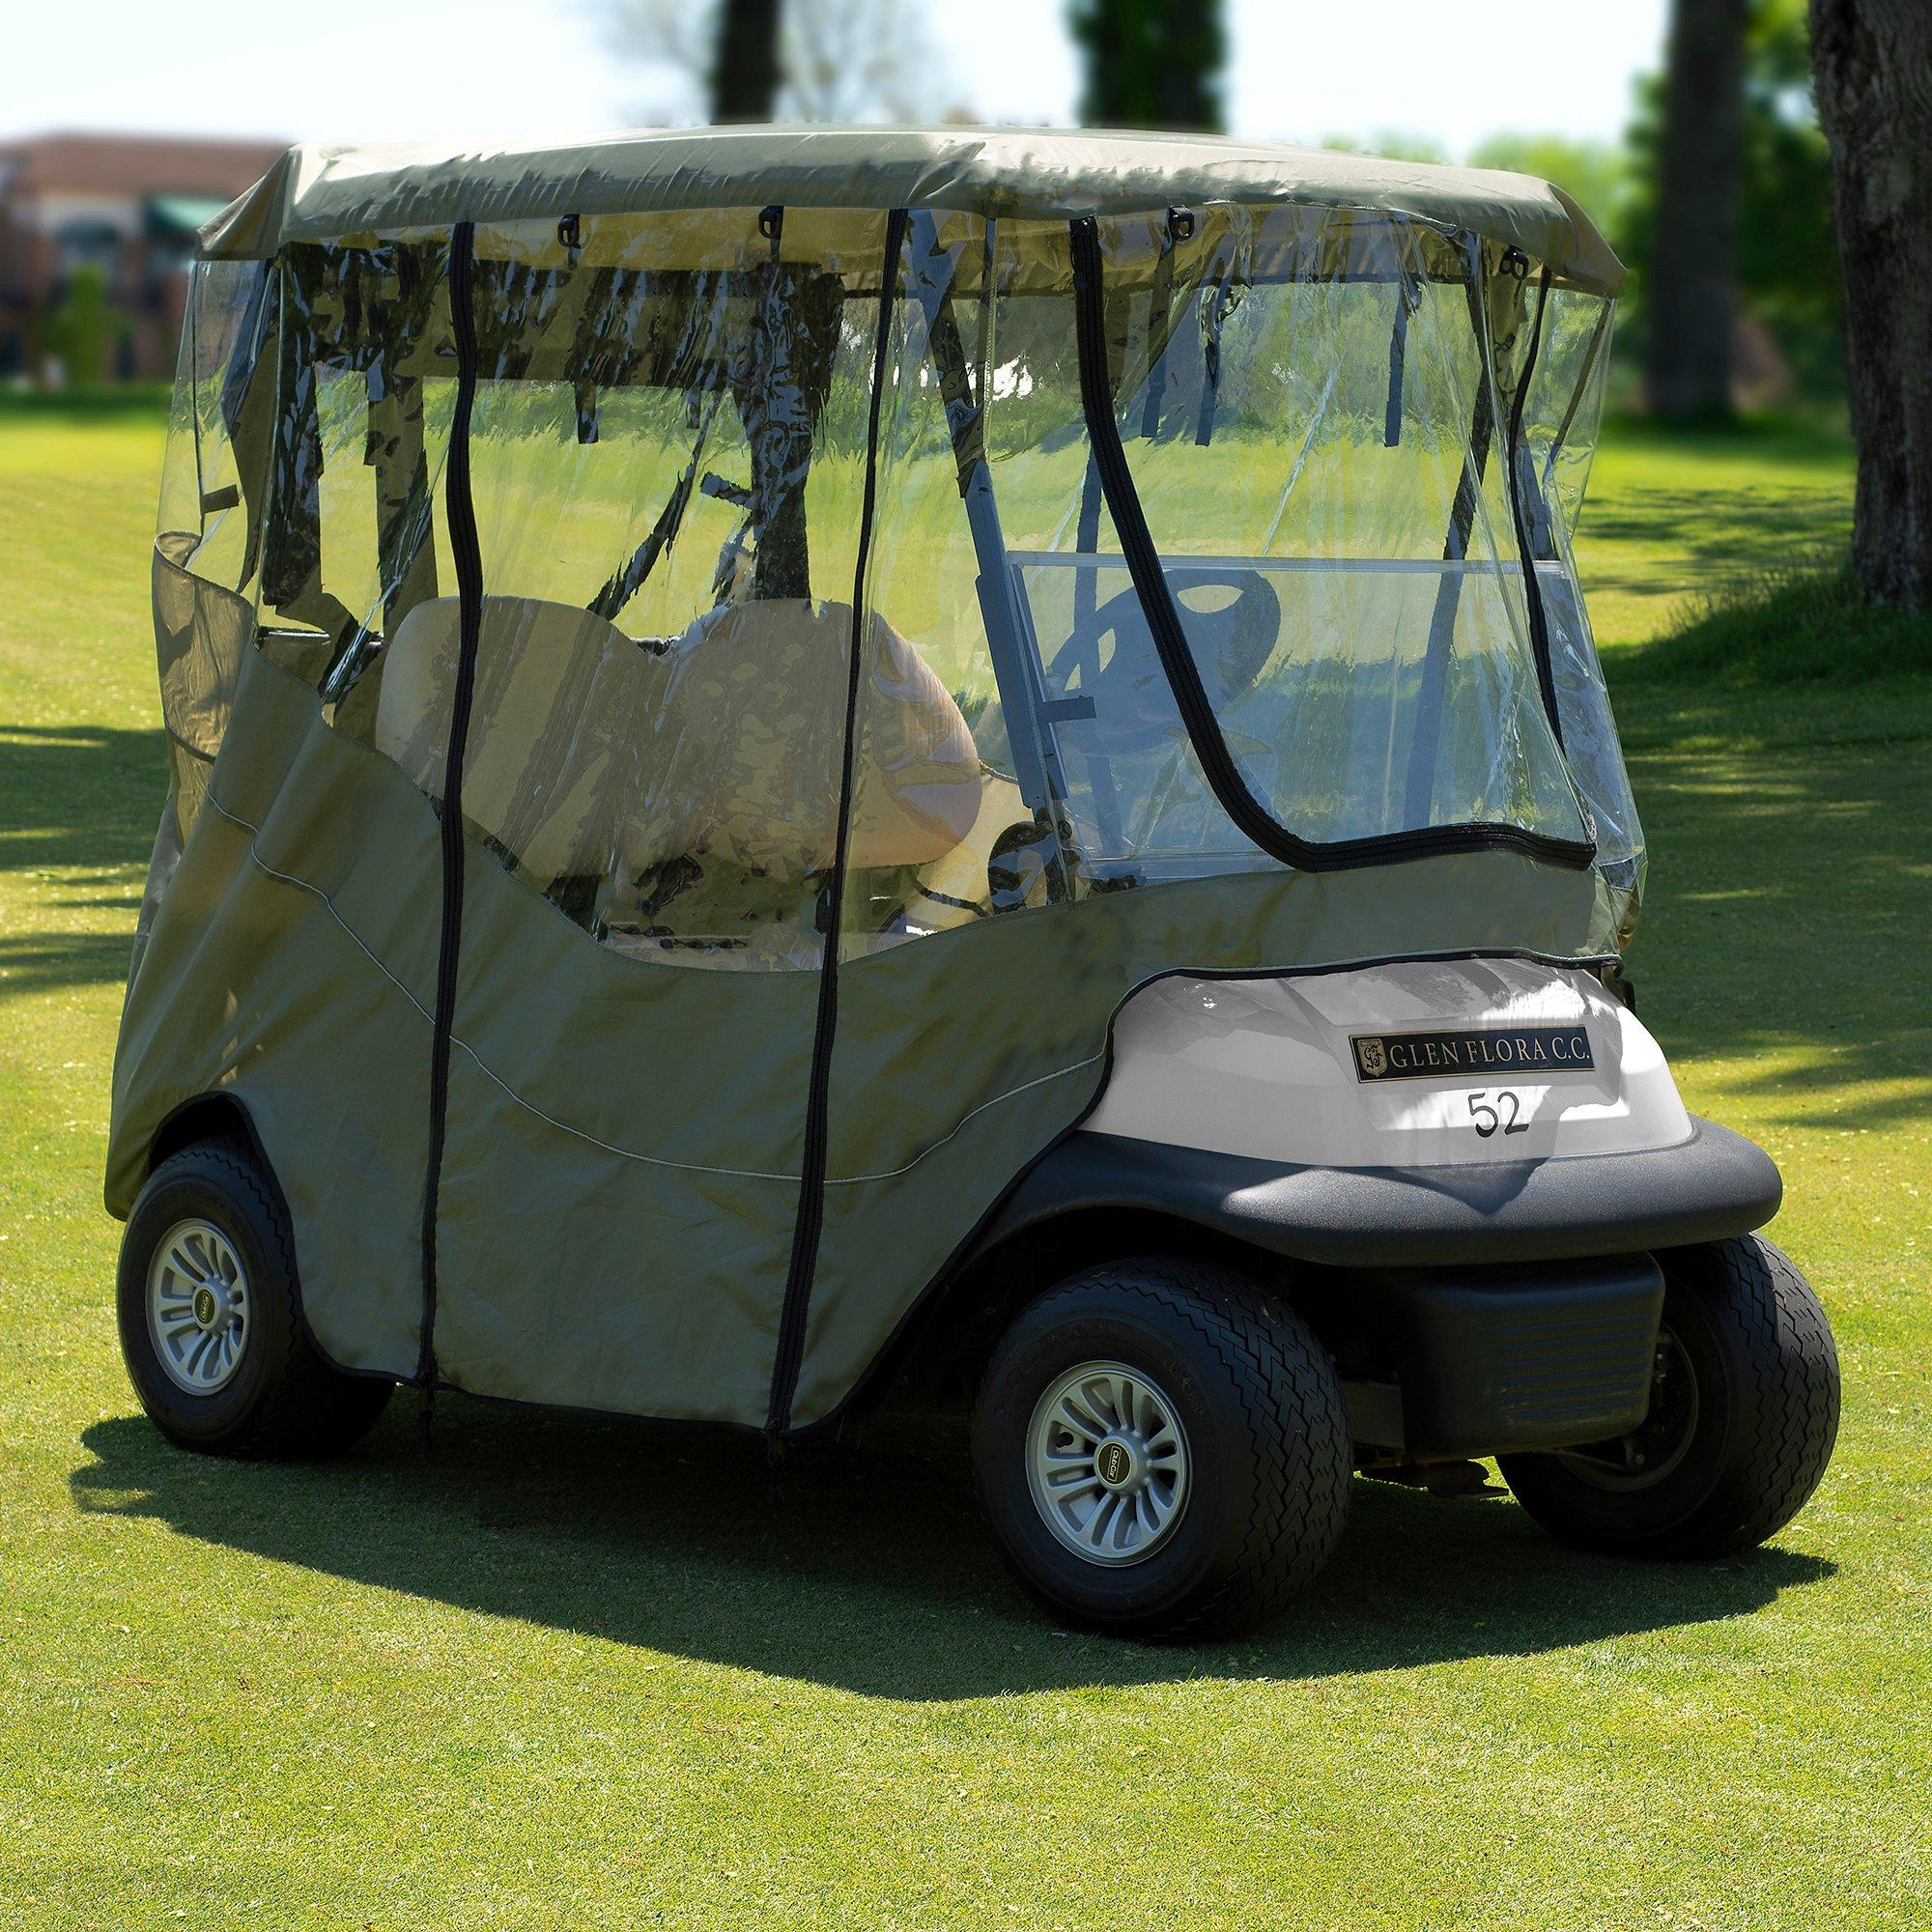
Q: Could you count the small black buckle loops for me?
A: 4